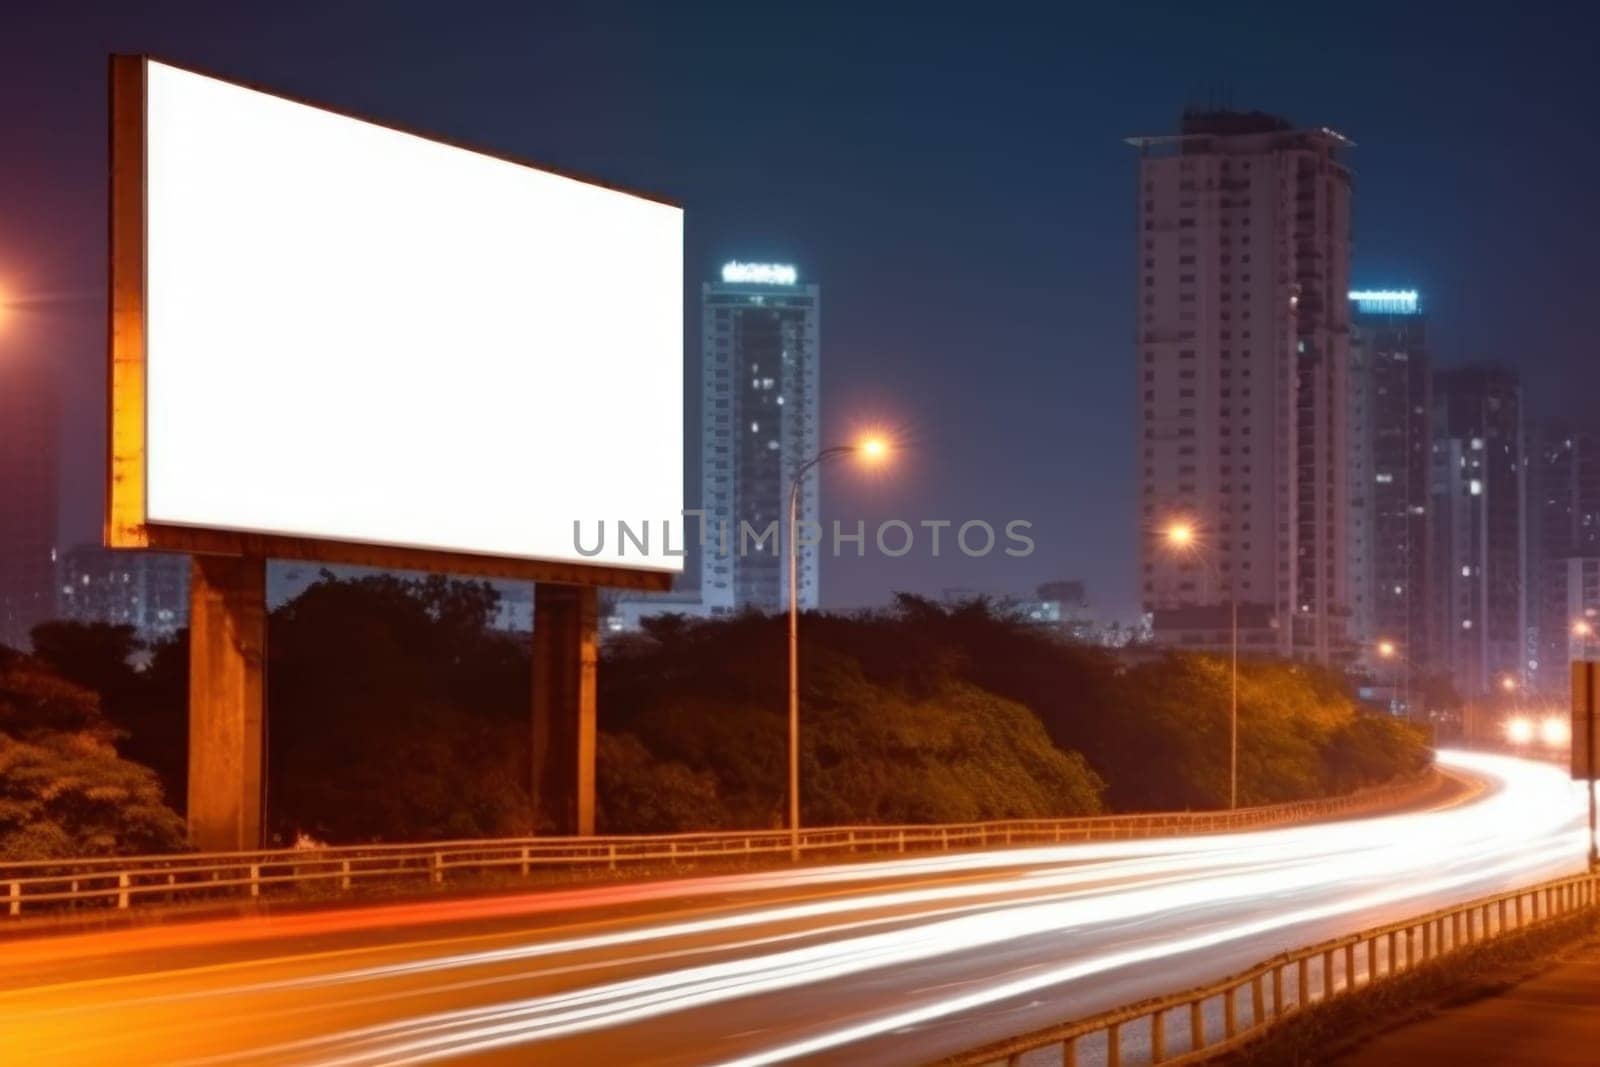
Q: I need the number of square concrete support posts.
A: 2